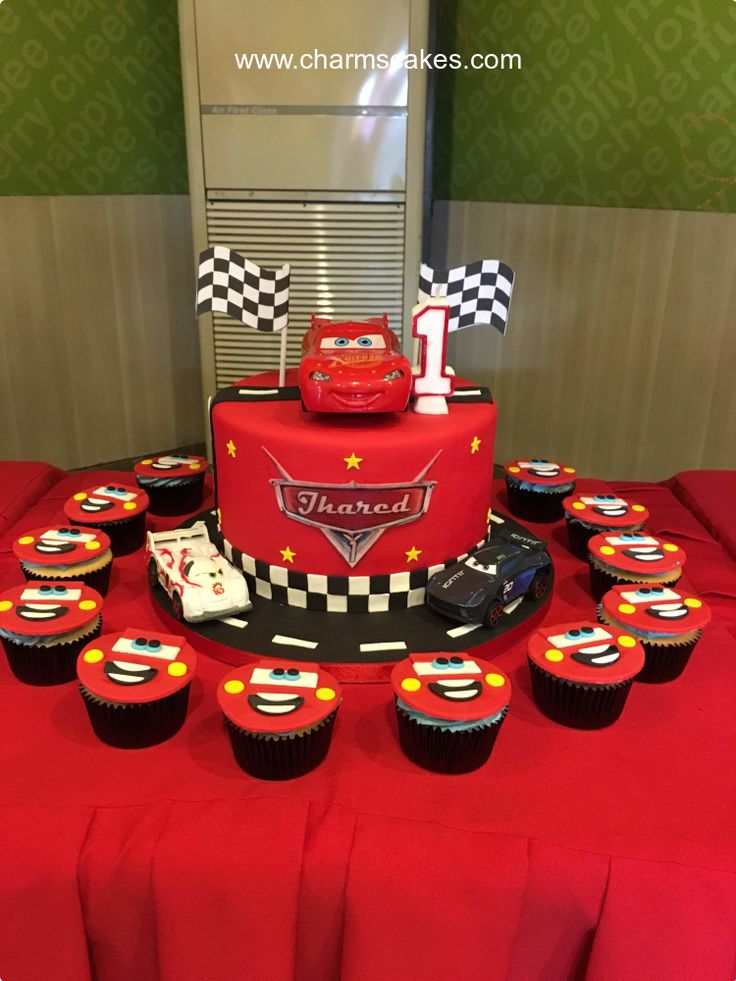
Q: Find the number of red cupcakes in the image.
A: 12